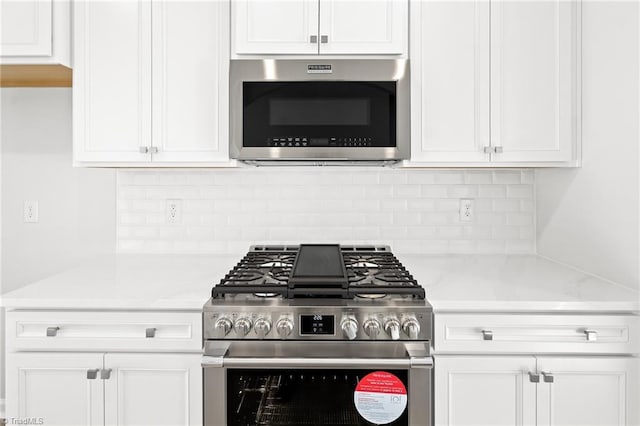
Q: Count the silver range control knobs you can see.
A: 8